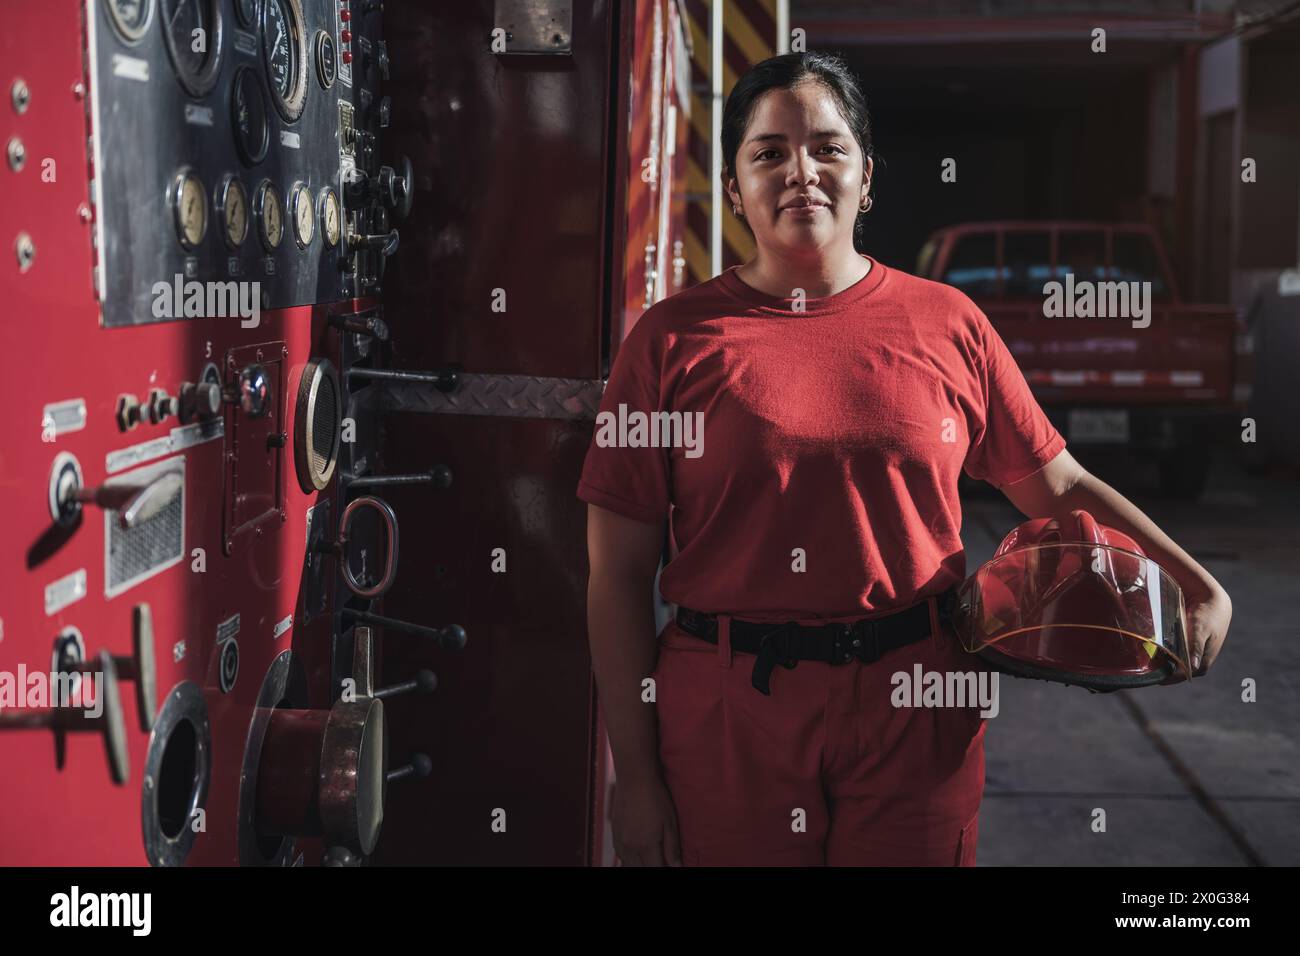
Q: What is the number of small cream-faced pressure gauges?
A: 5